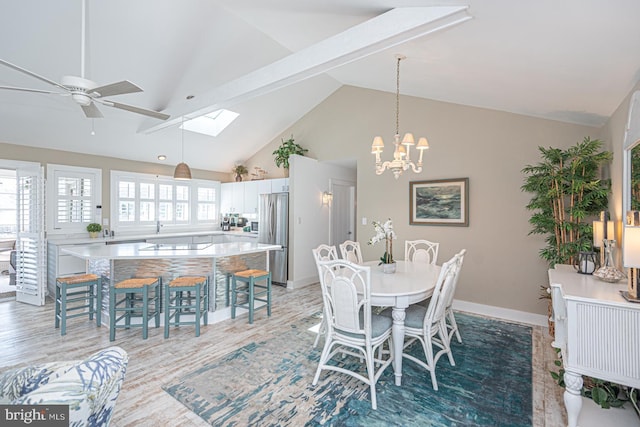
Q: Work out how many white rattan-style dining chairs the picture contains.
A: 6